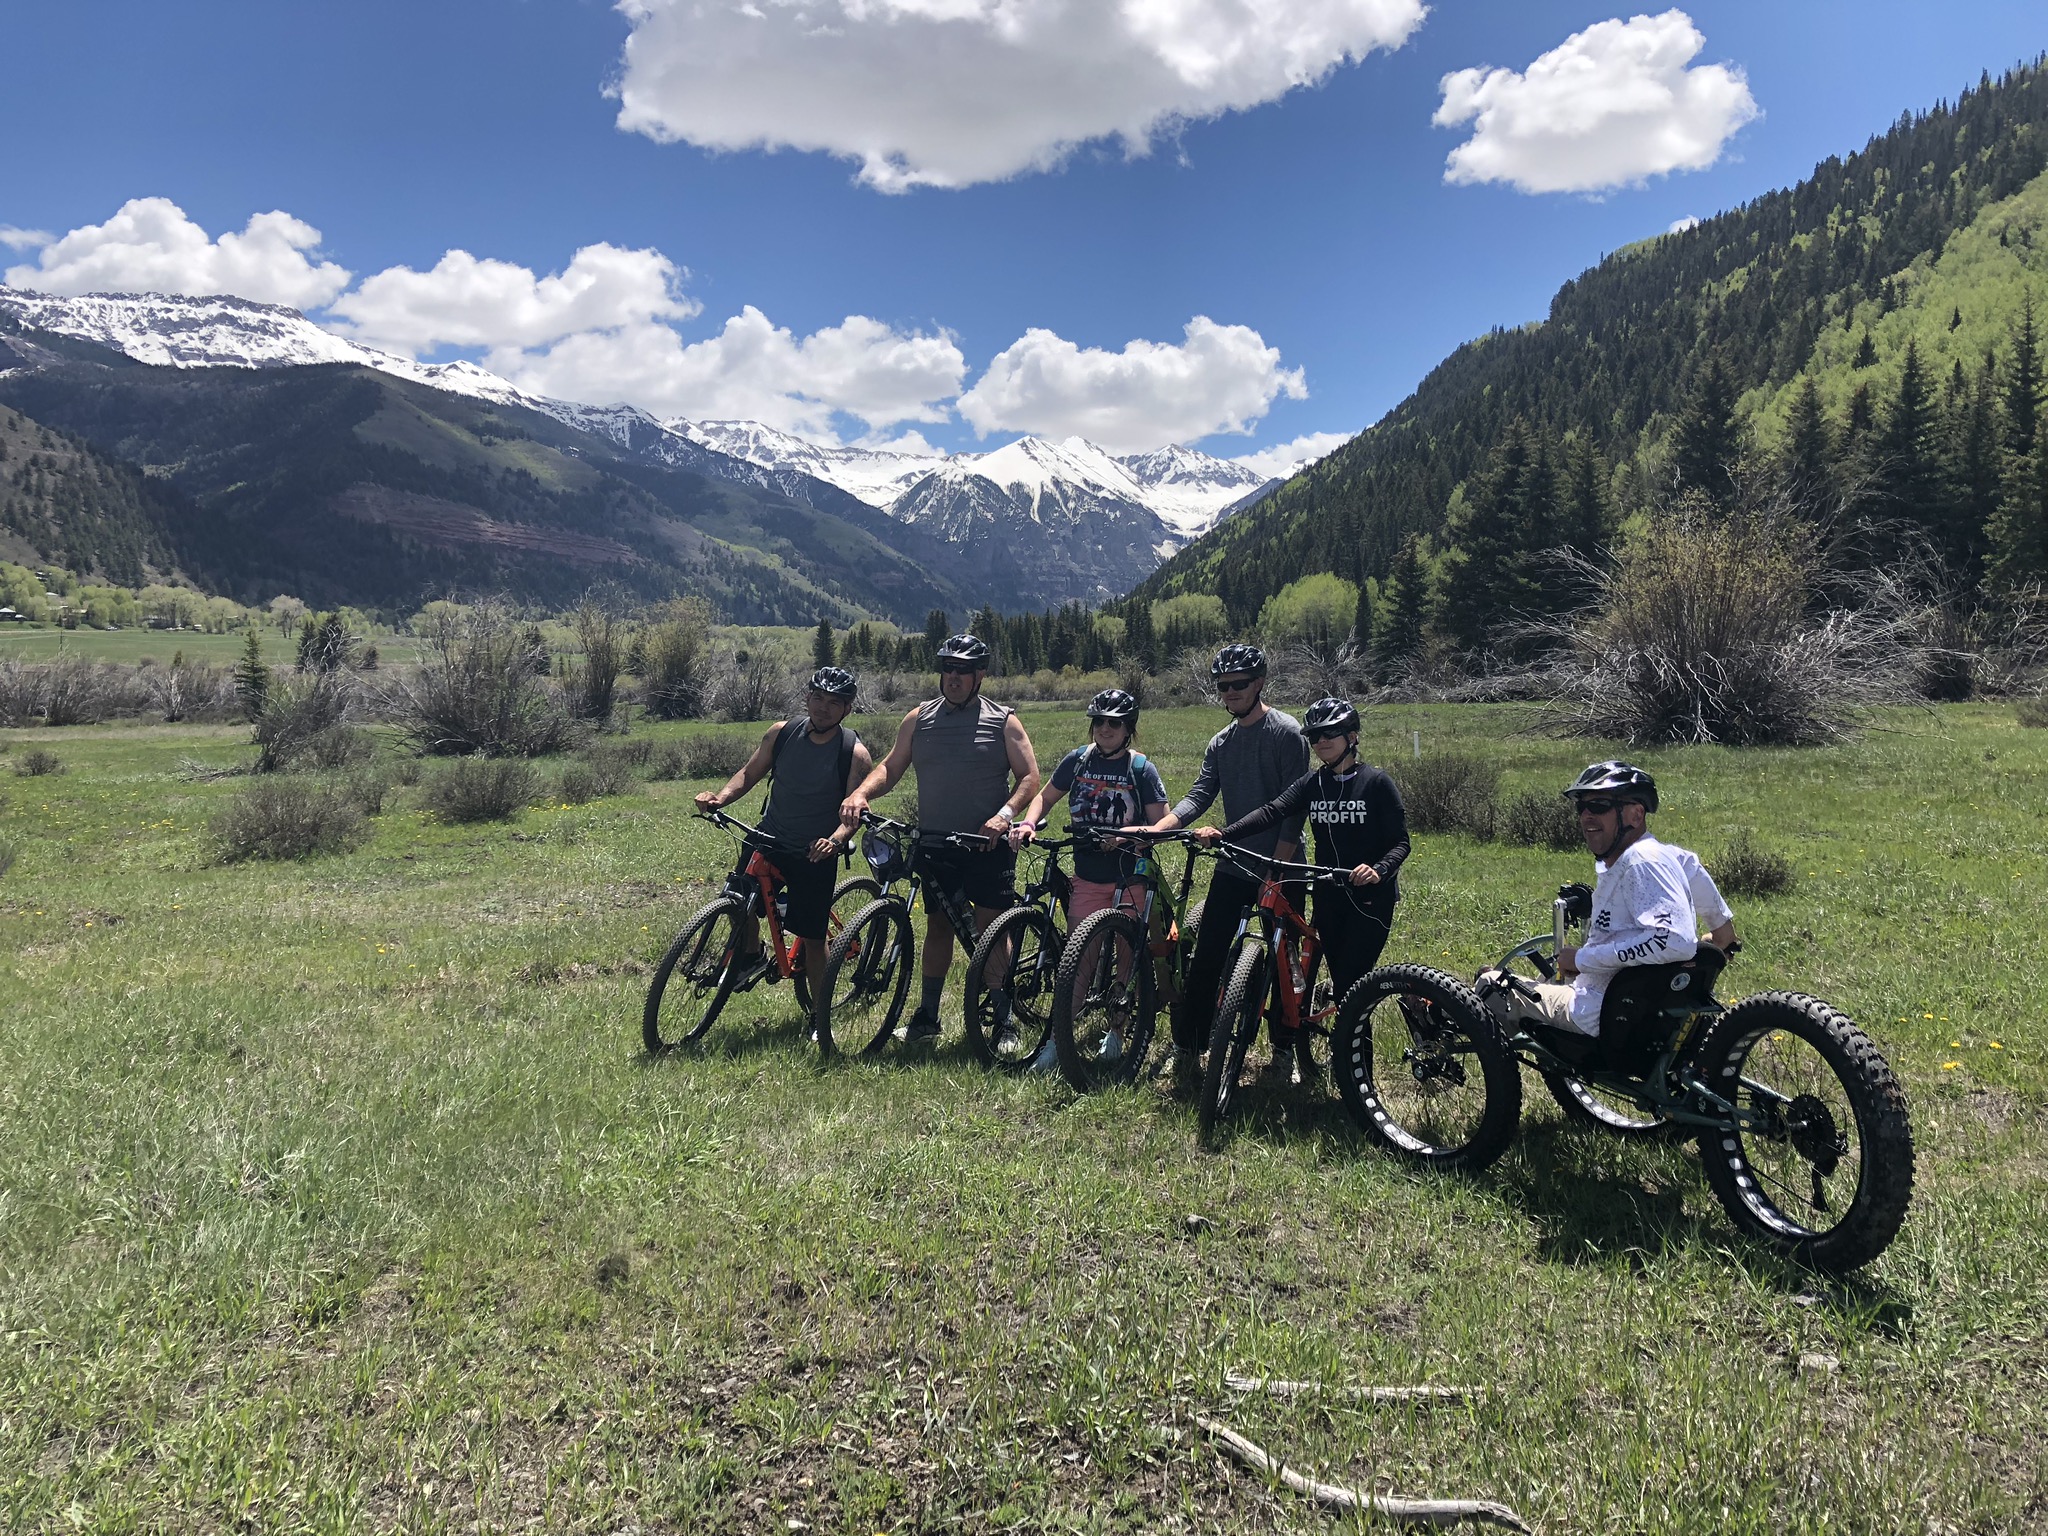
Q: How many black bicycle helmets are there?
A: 6